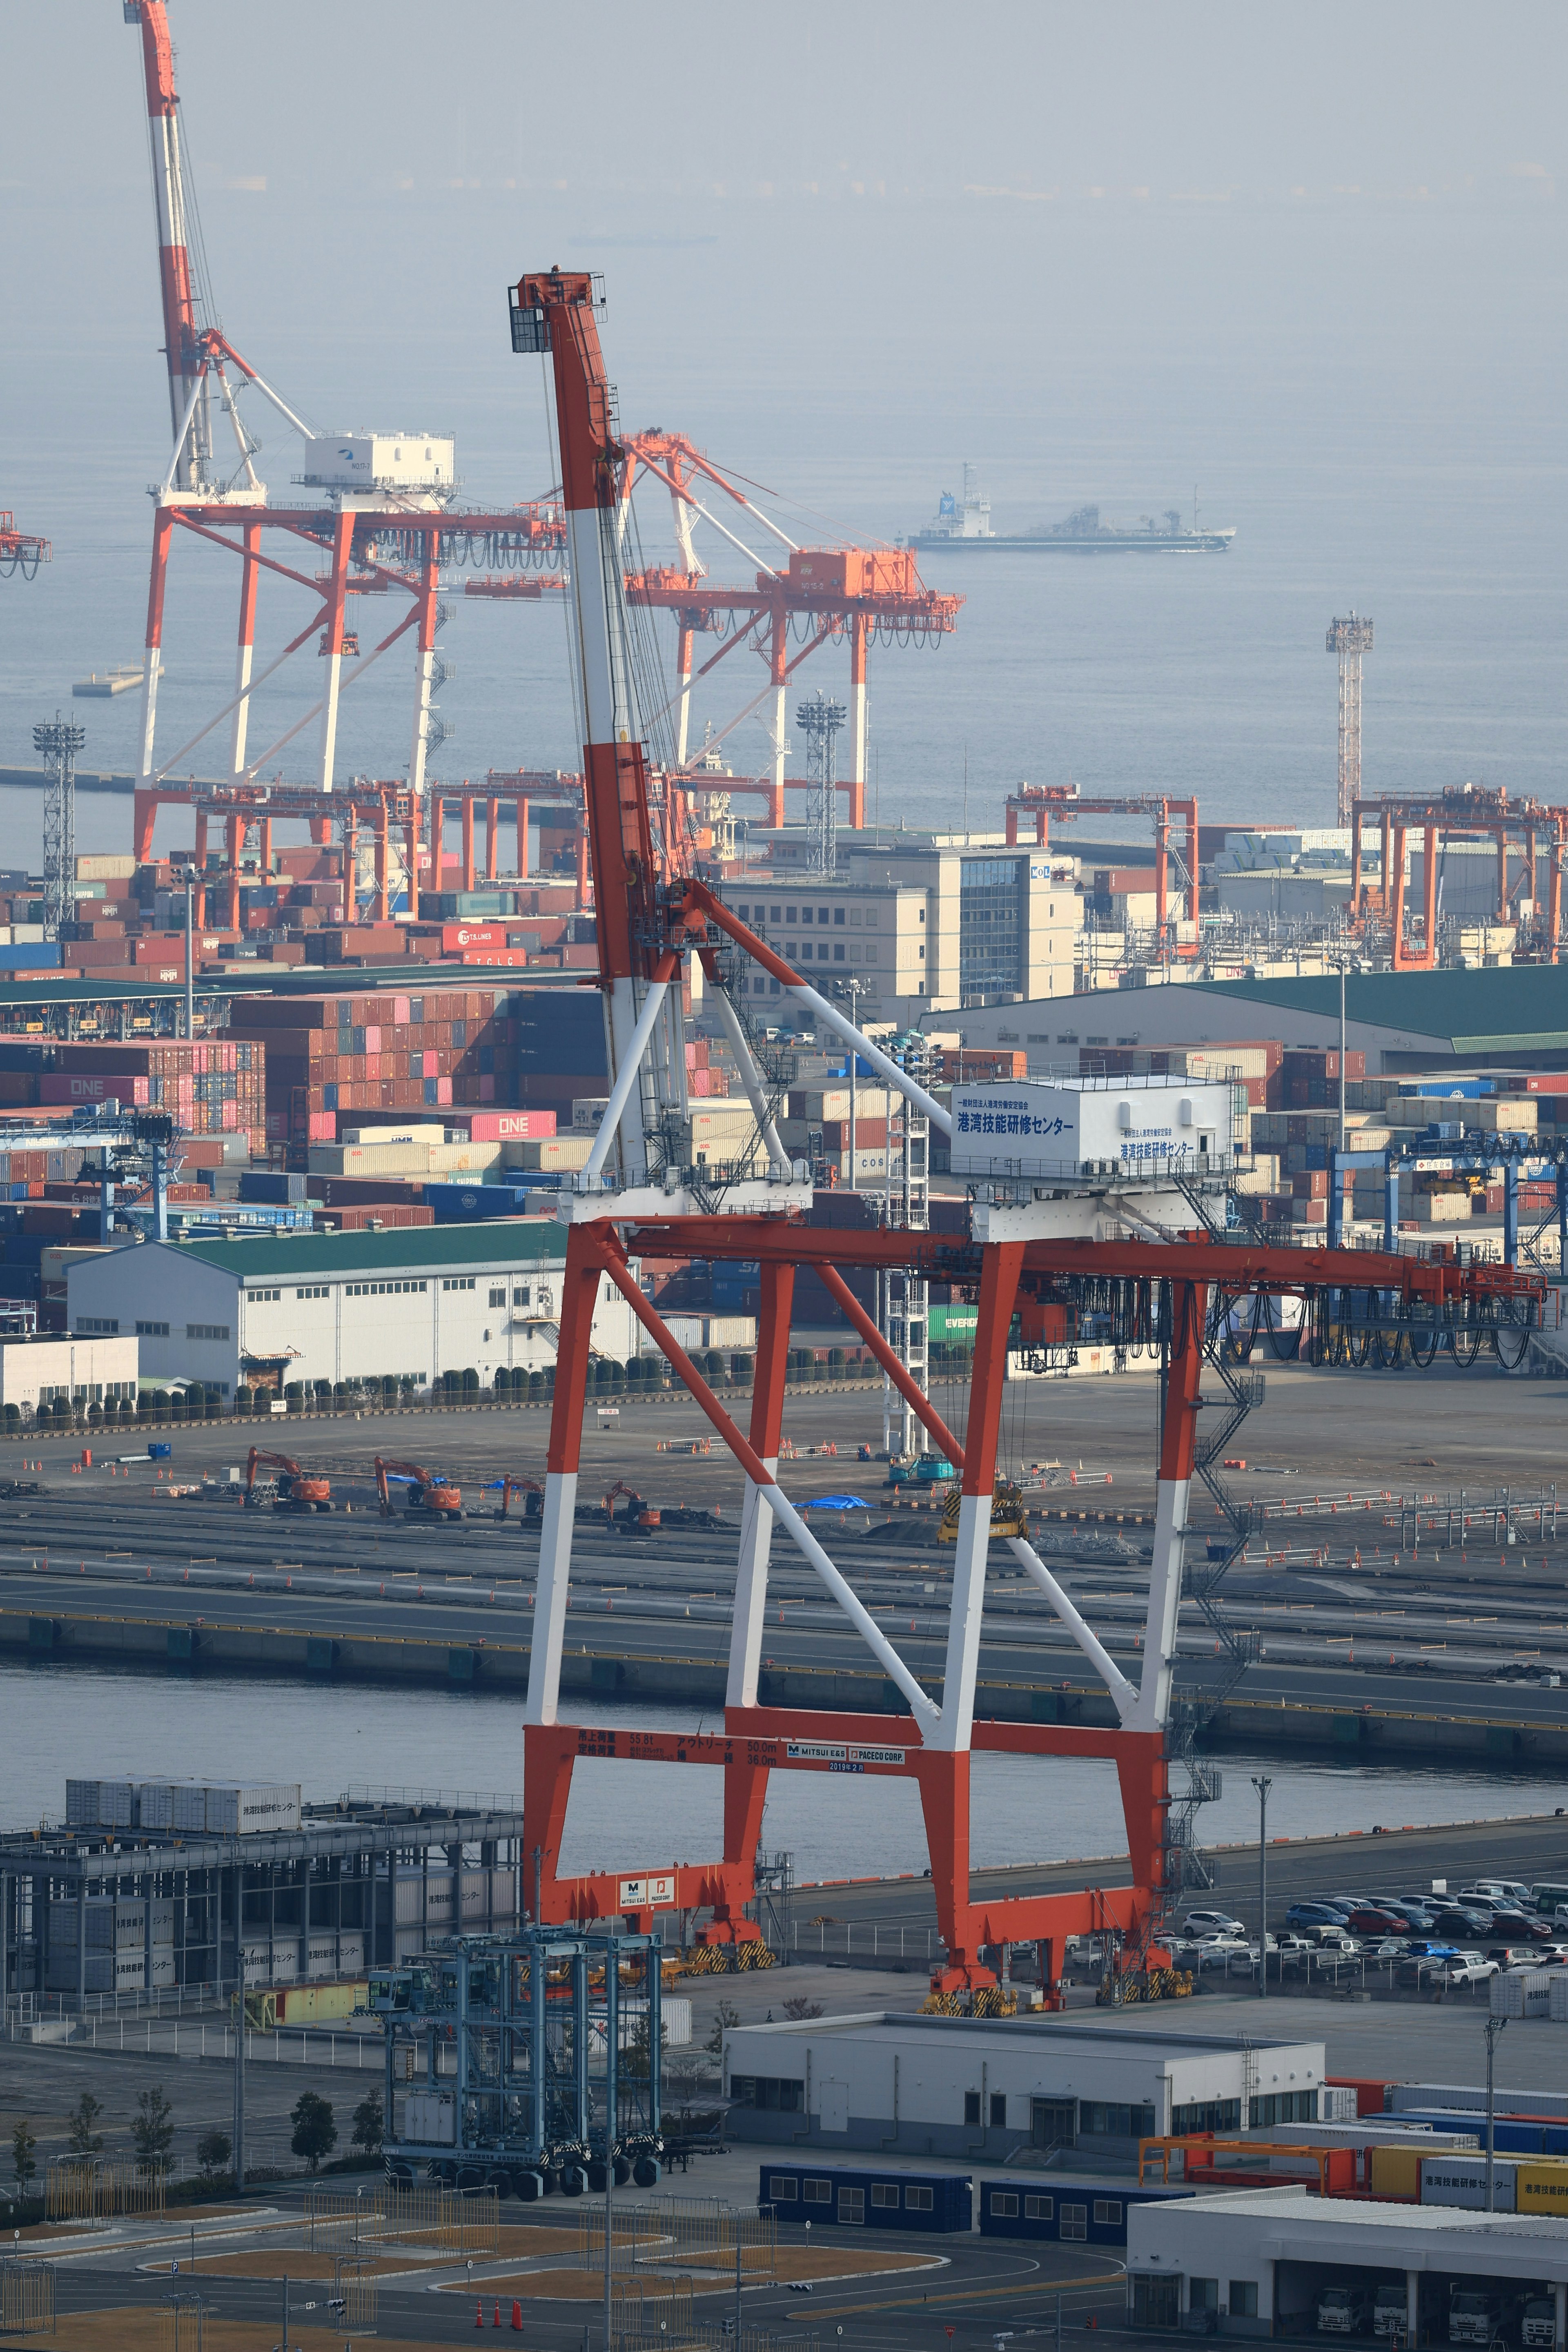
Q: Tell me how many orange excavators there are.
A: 4